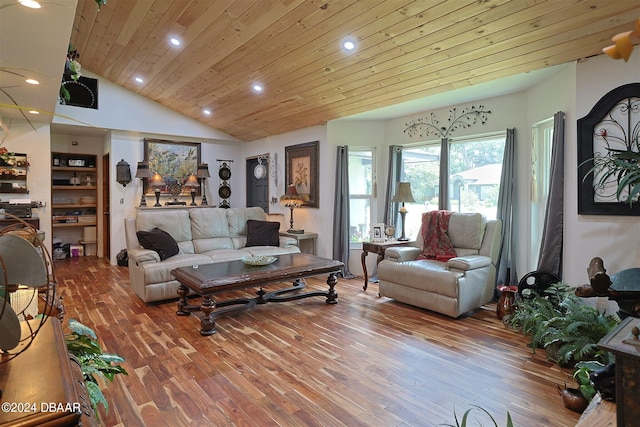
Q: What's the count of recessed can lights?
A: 8